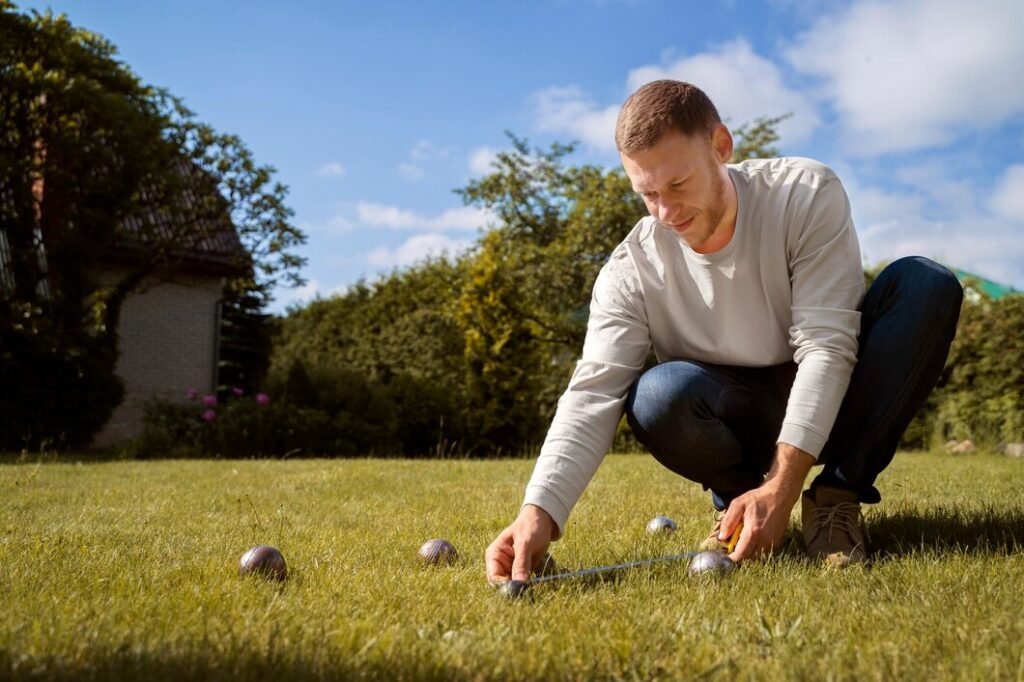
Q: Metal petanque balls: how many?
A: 5